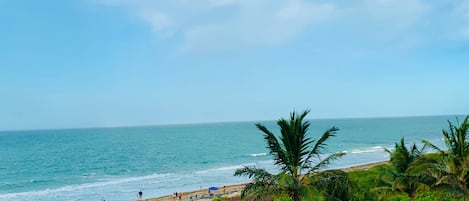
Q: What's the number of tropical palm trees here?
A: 3